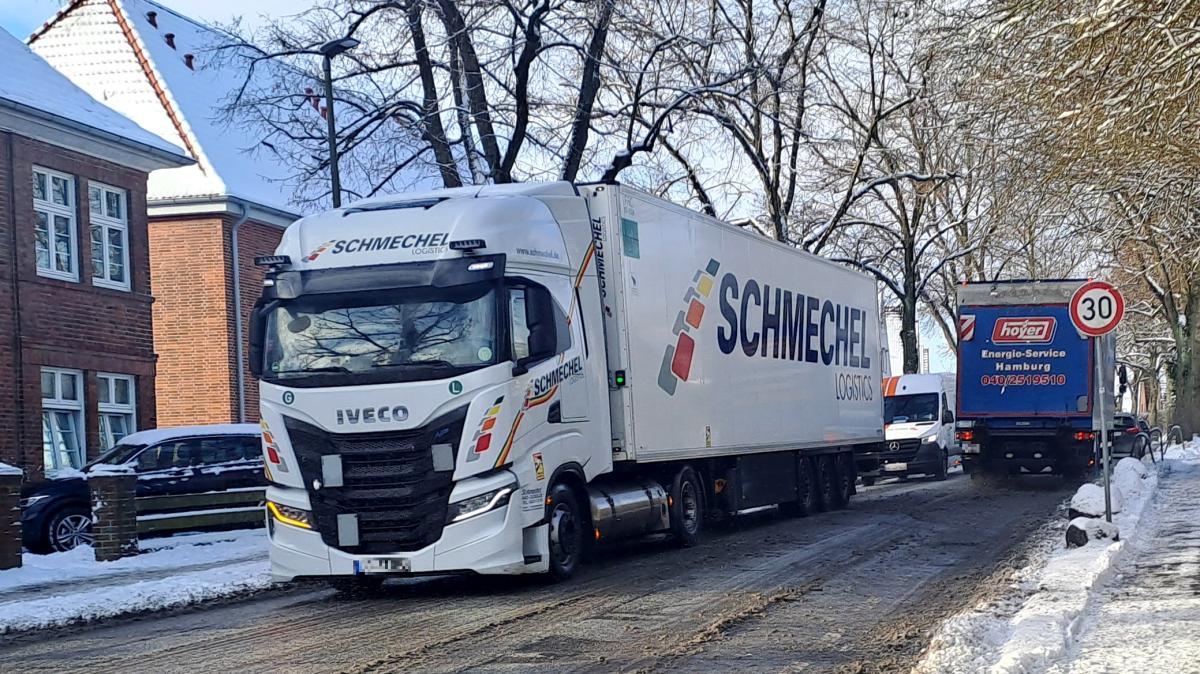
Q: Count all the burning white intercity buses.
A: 0